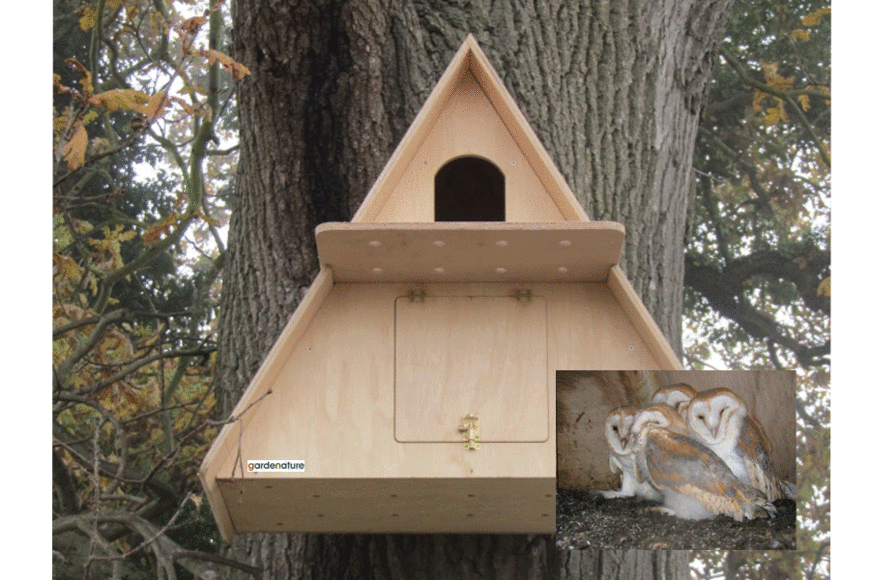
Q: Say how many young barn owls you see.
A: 4